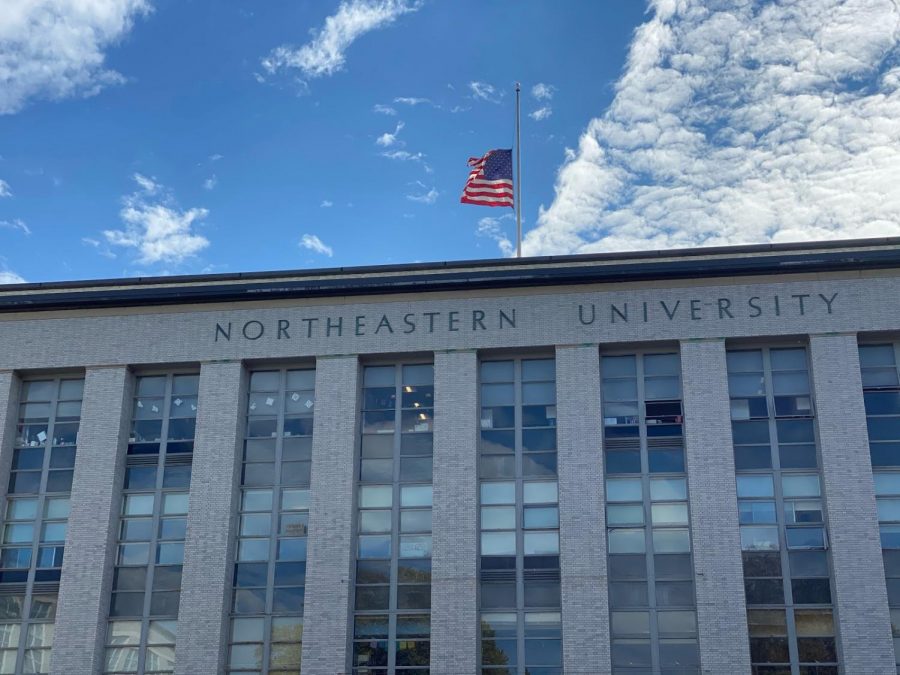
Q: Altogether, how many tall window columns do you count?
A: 8